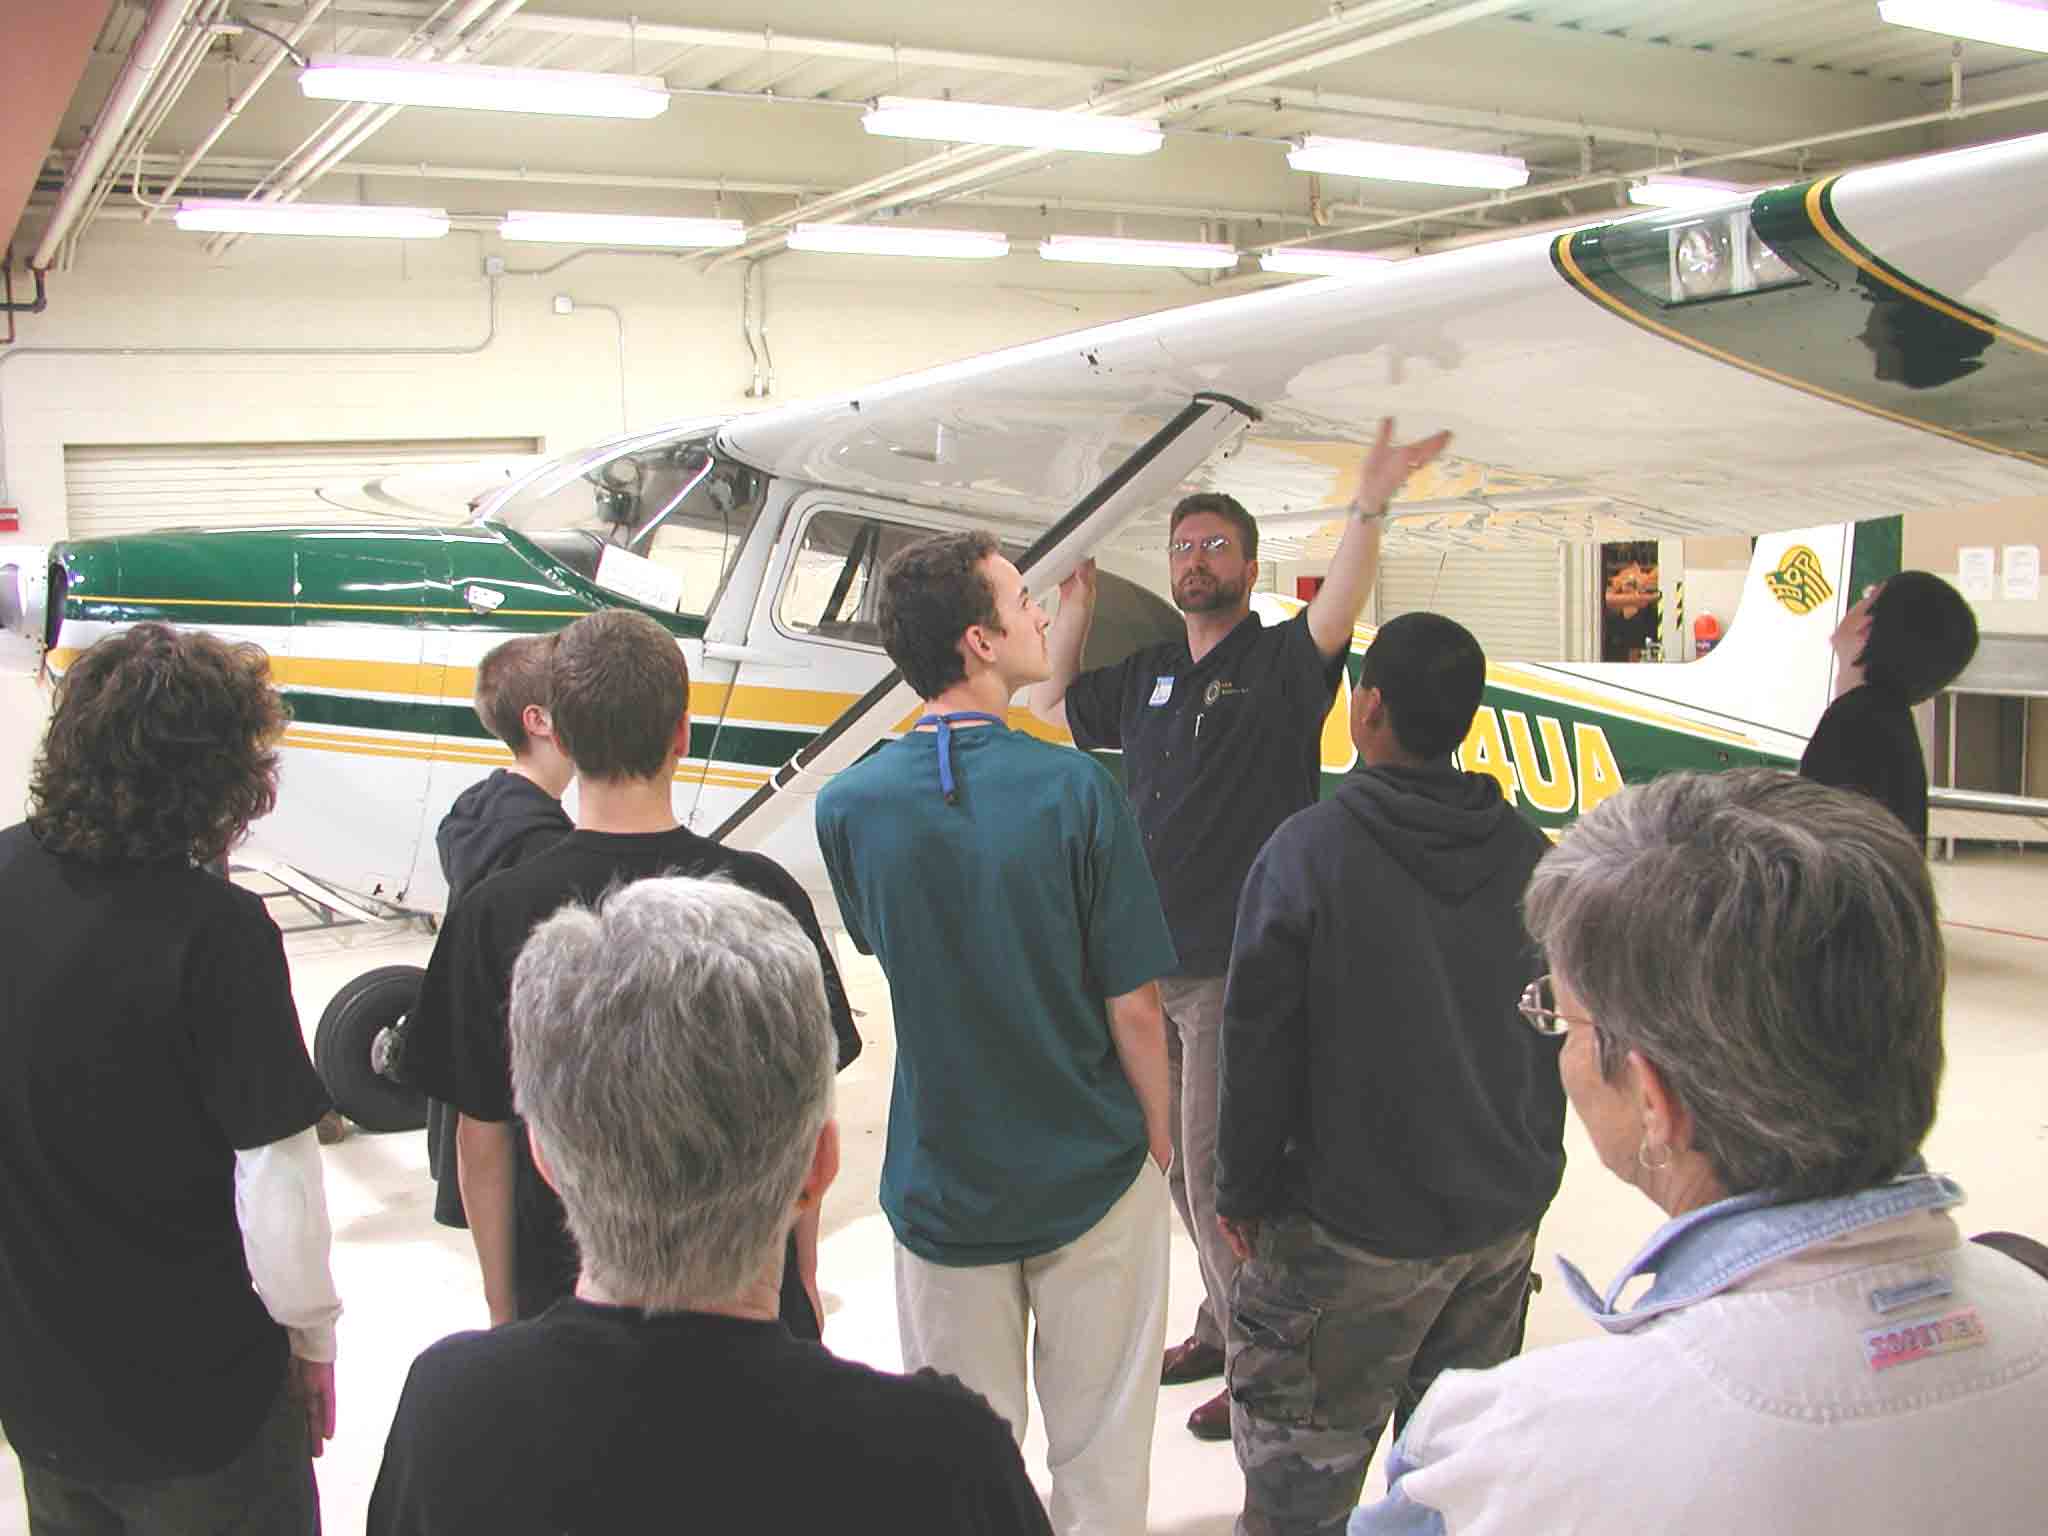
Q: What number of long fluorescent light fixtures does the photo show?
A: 10